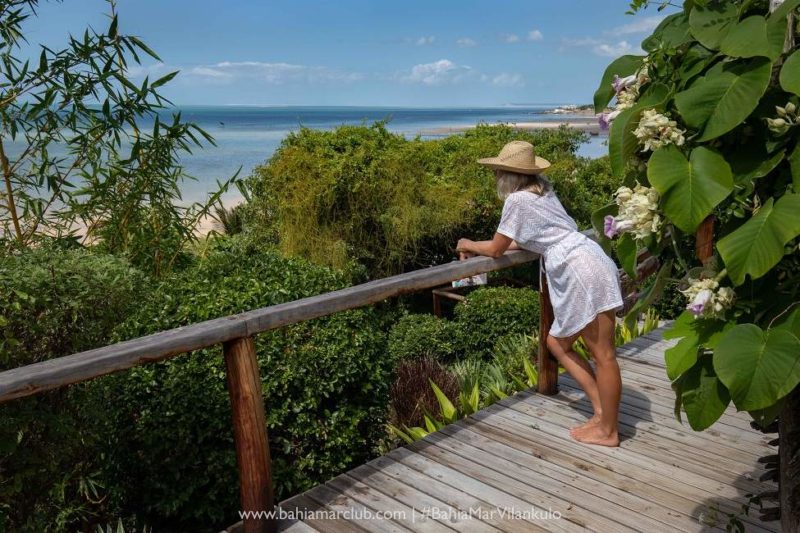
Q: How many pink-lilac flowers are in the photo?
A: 4